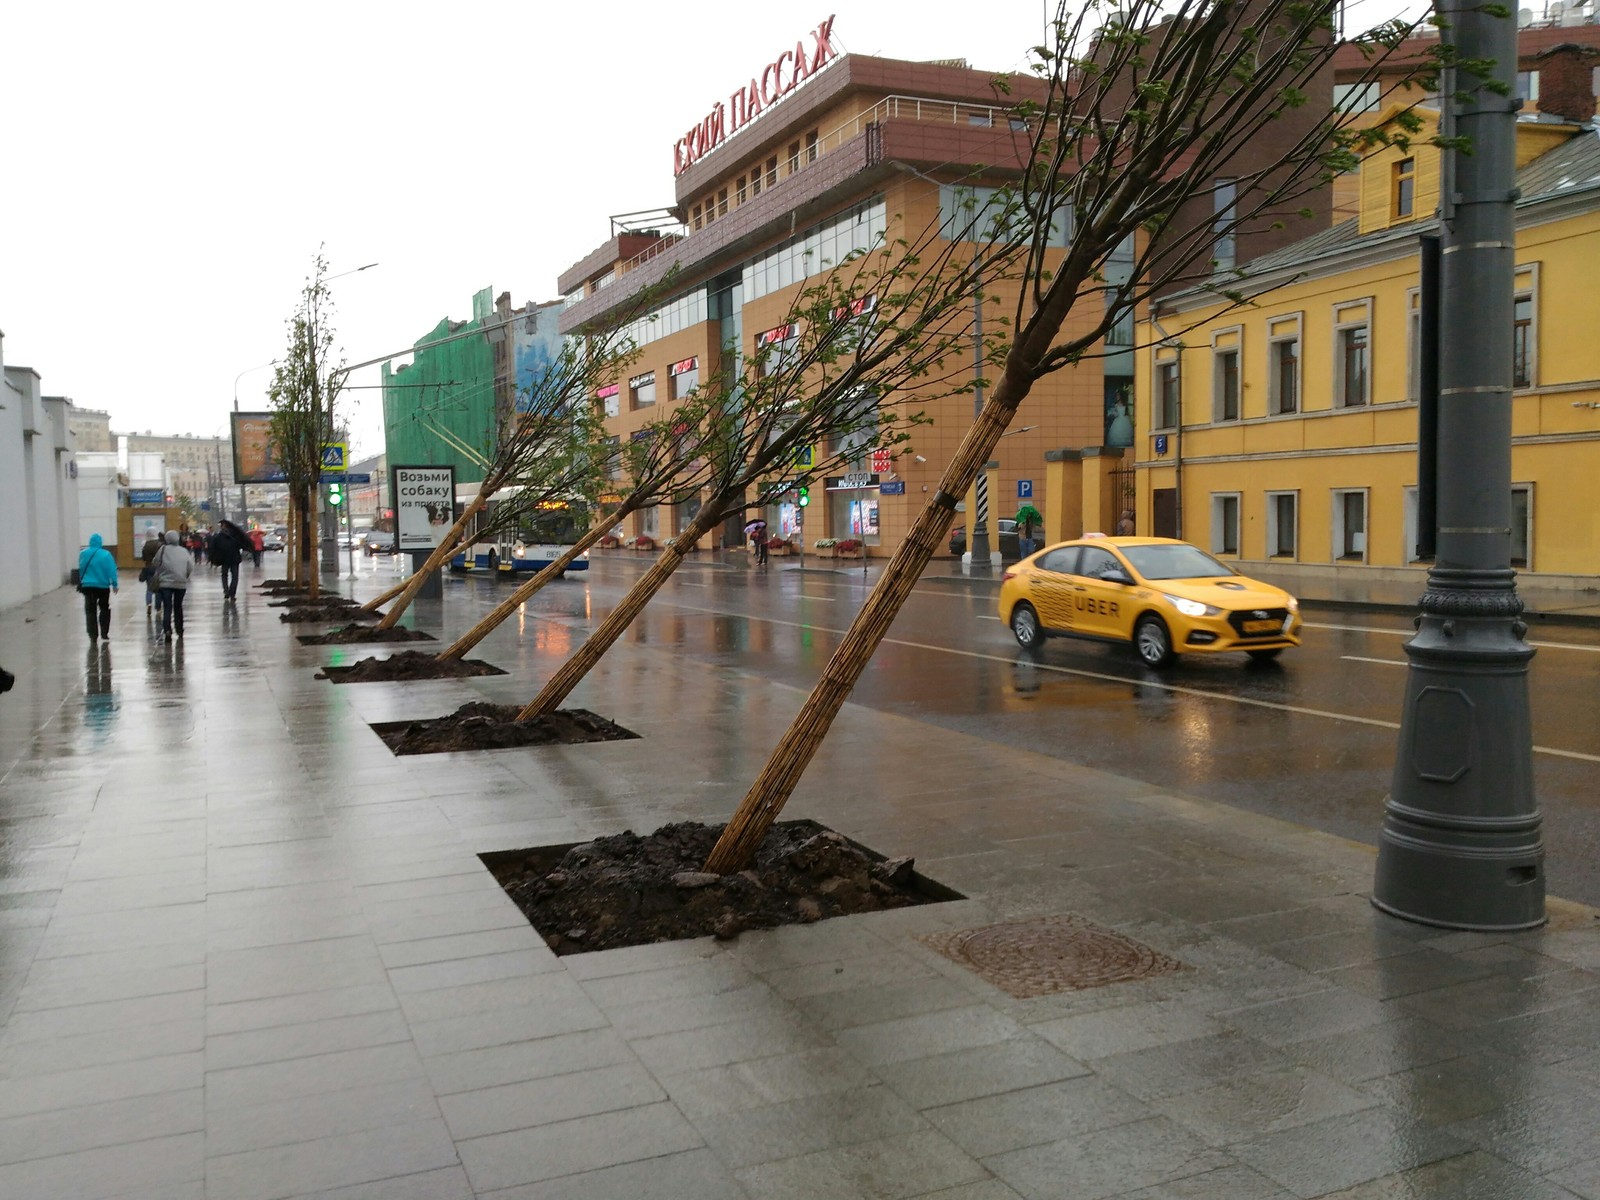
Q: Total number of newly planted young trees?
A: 8